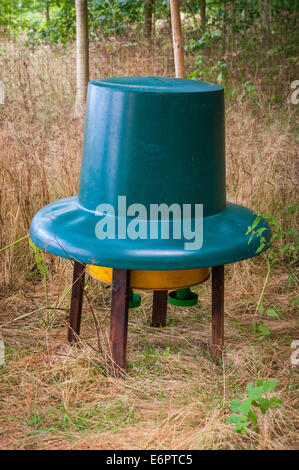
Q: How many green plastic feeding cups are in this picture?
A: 2